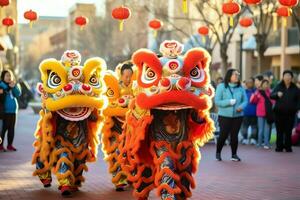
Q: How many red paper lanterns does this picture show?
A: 12